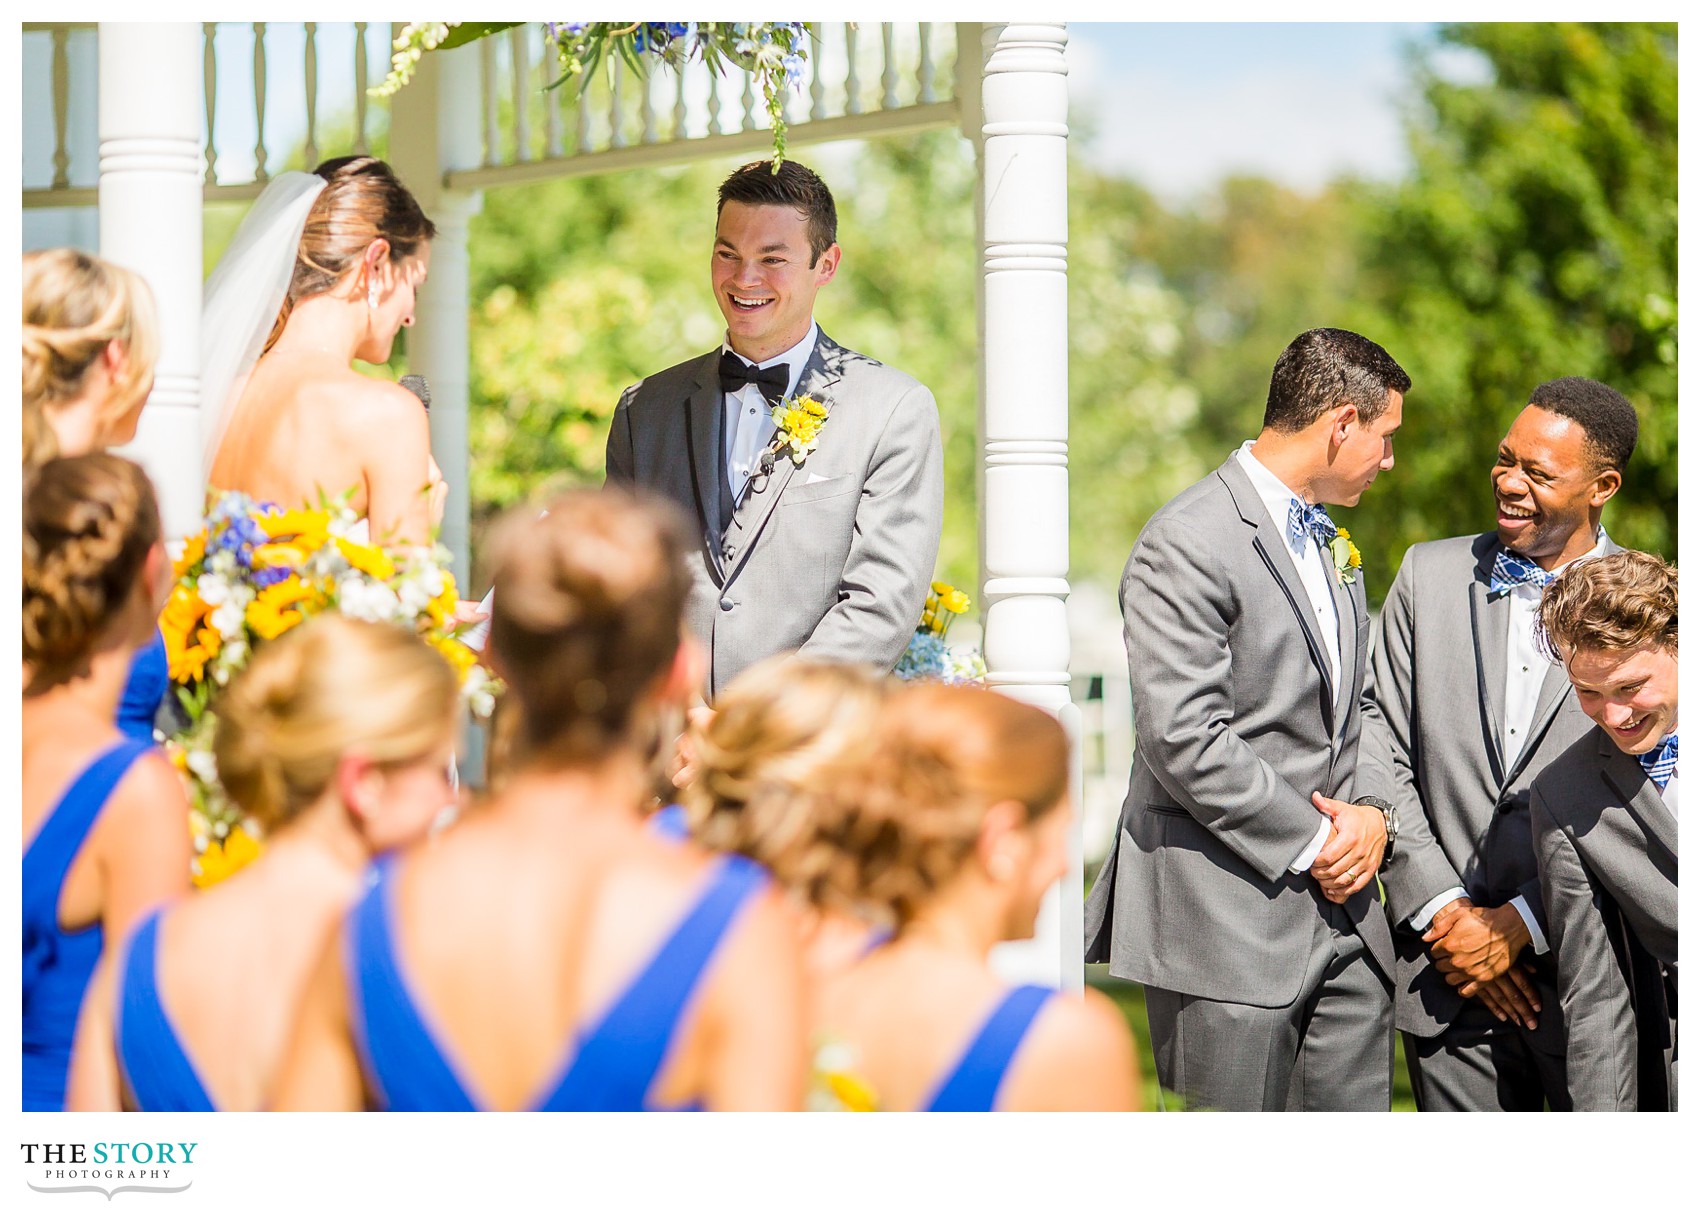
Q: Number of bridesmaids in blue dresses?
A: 6